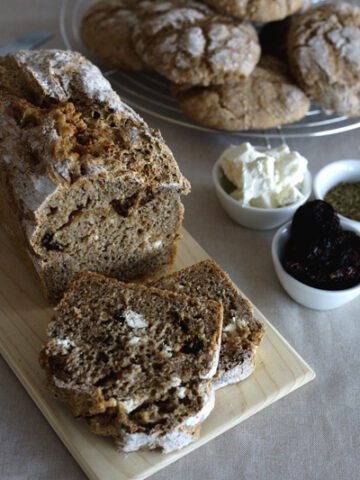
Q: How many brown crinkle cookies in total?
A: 5